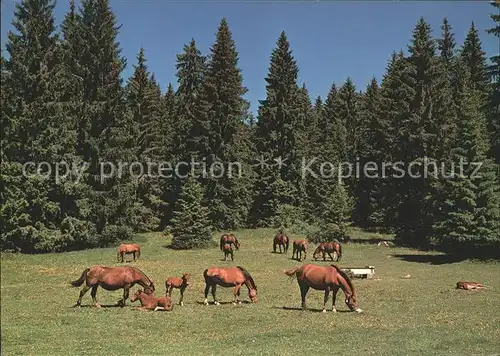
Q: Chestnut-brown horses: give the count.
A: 12